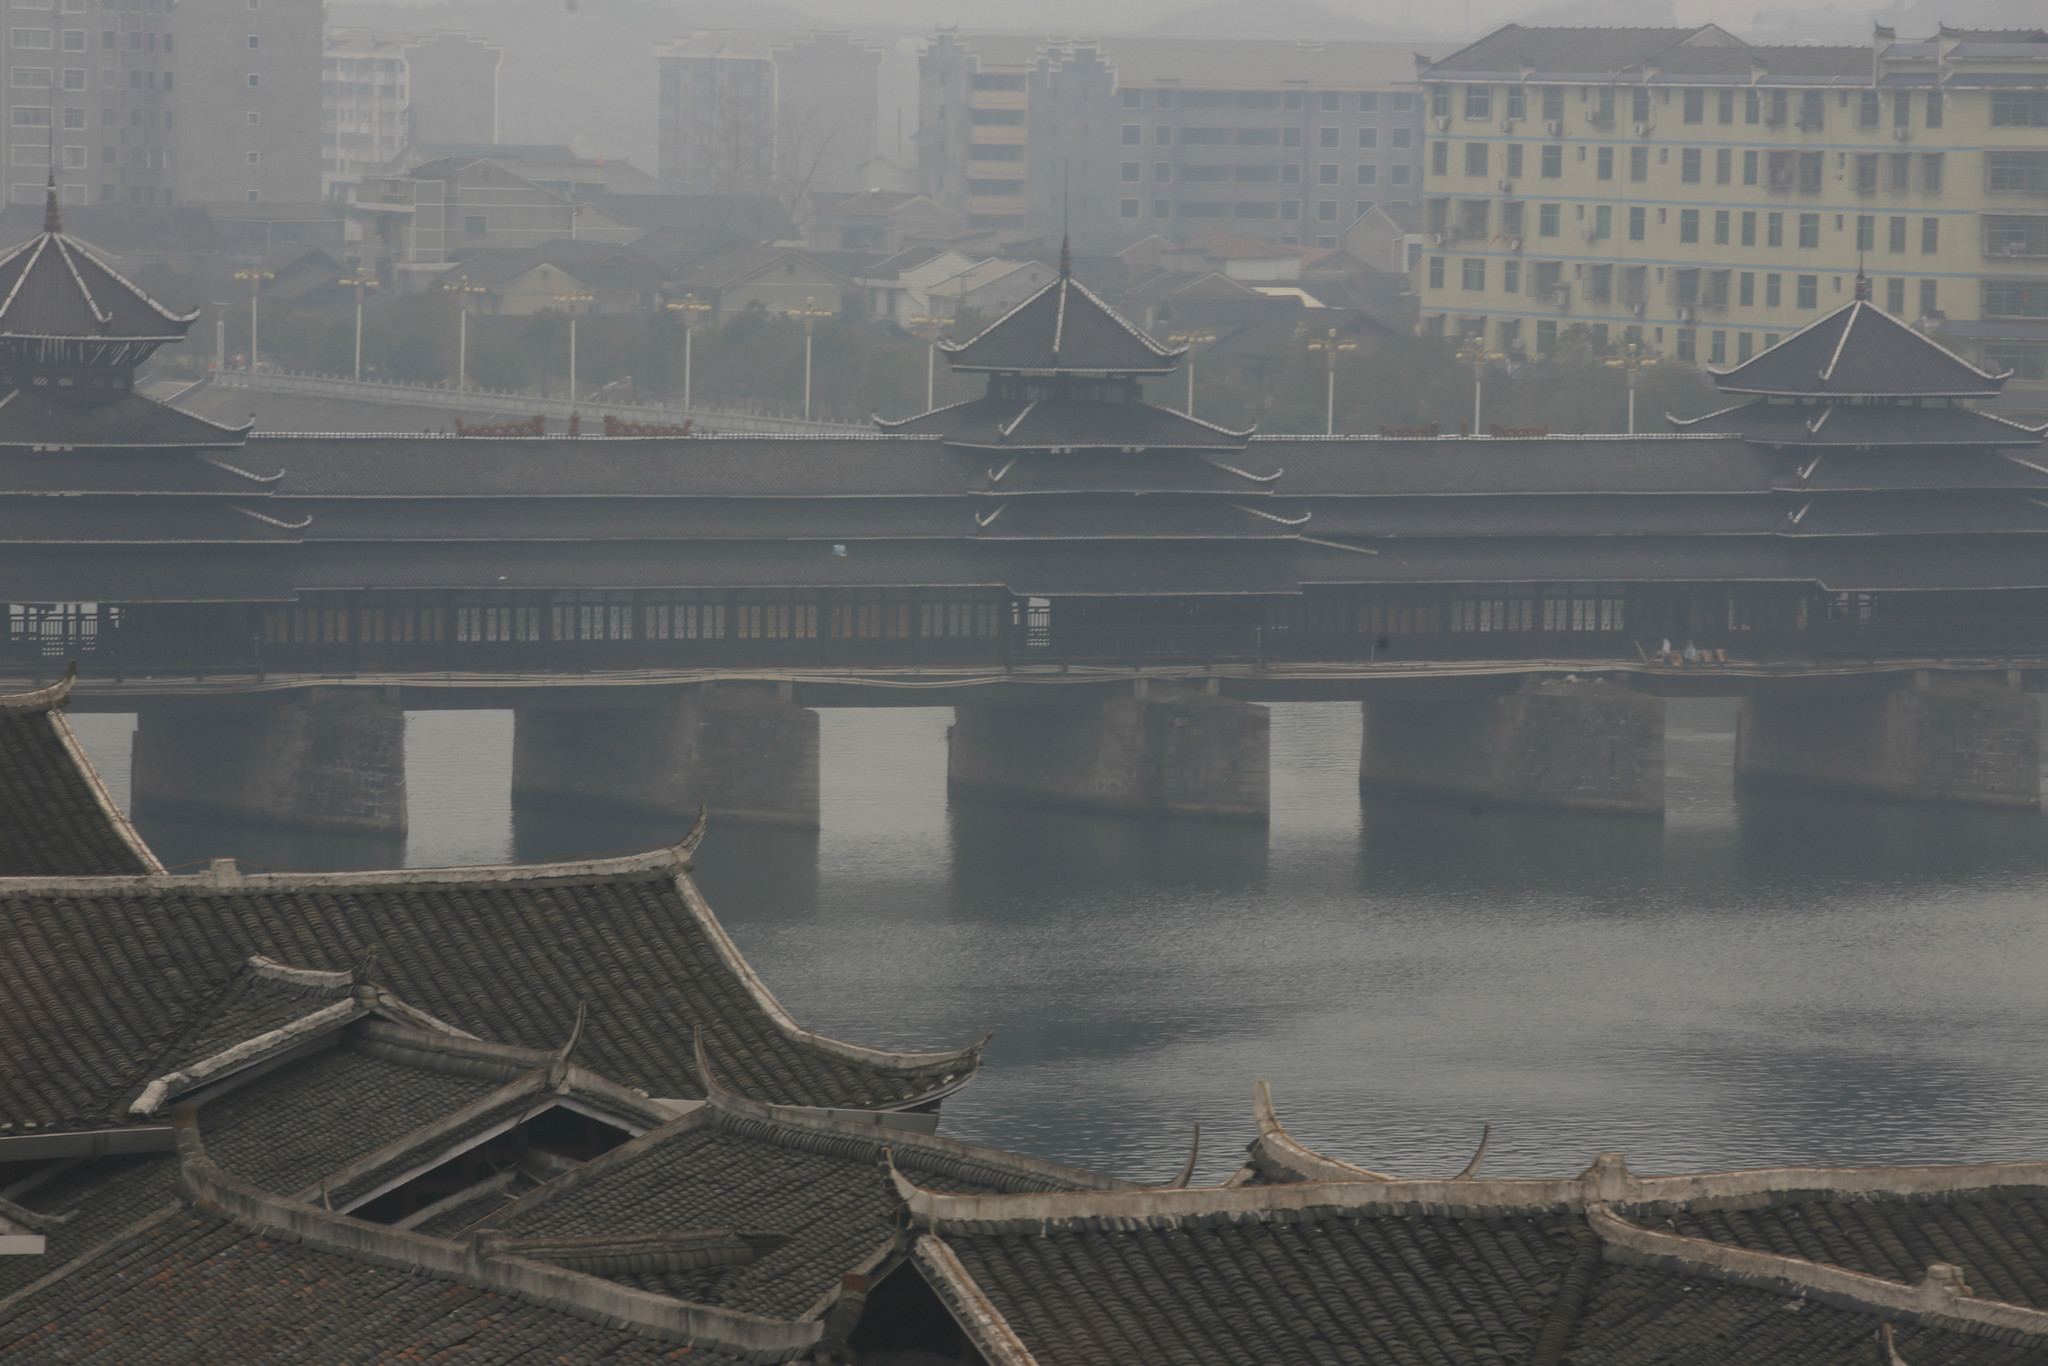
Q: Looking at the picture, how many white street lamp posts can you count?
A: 11